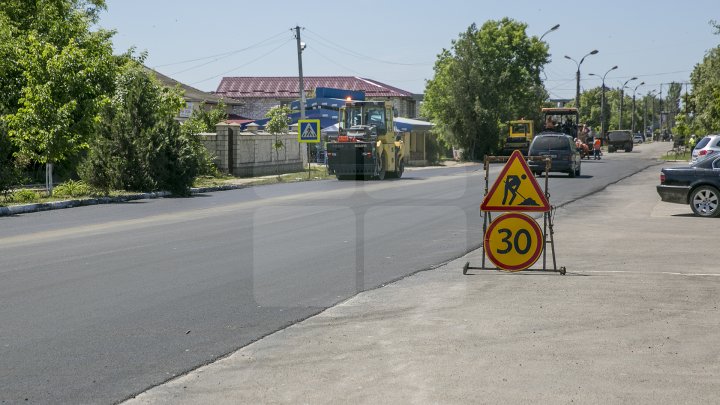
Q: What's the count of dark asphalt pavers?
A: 1